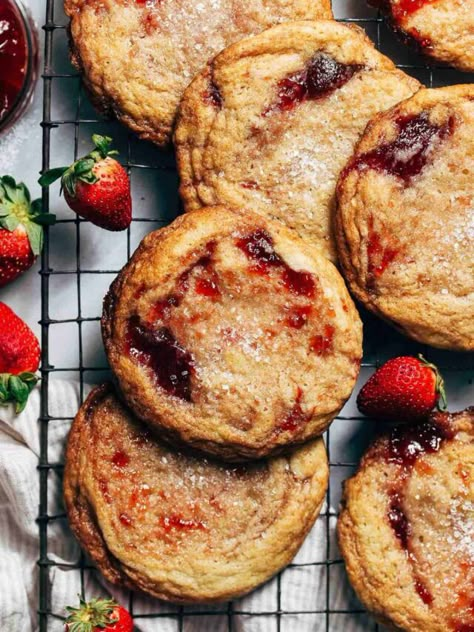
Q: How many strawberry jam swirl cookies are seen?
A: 7